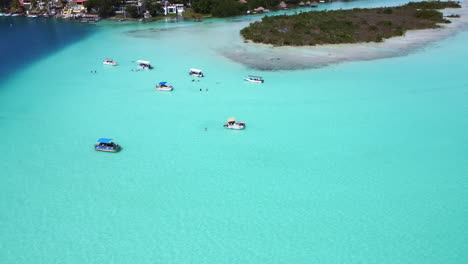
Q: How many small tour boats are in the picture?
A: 7